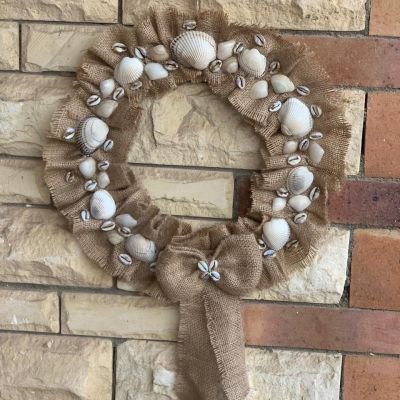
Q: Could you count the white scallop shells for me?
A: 9